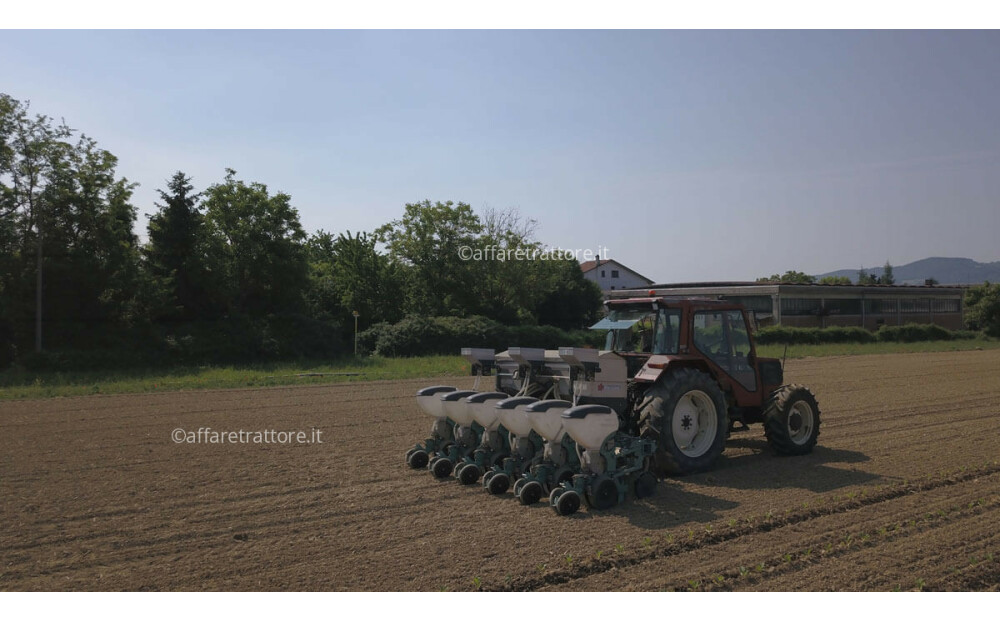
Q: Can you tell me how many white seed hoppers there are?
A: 6